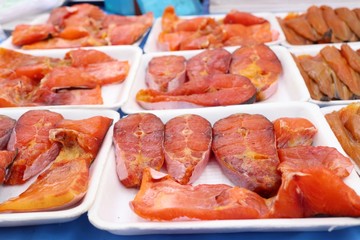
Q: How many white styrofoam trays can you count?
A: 9